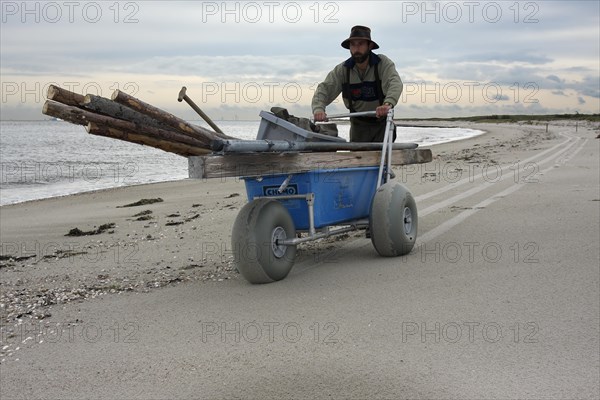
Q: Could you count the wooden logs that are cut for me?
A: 5